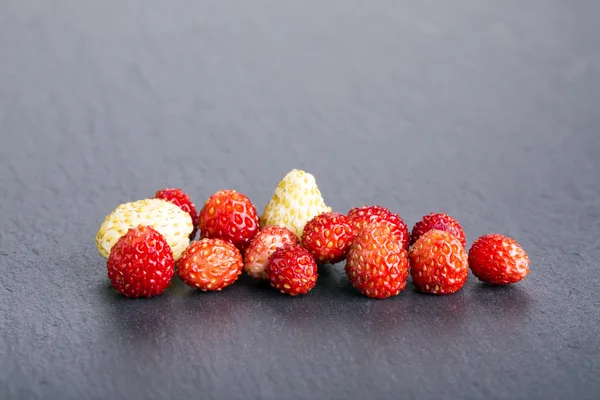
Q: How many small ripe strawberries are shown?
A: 12